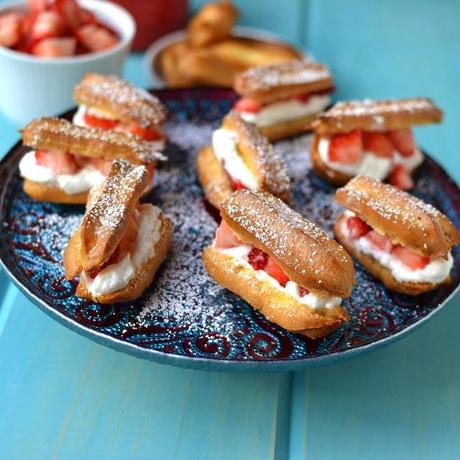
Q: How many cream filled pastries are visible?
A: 8